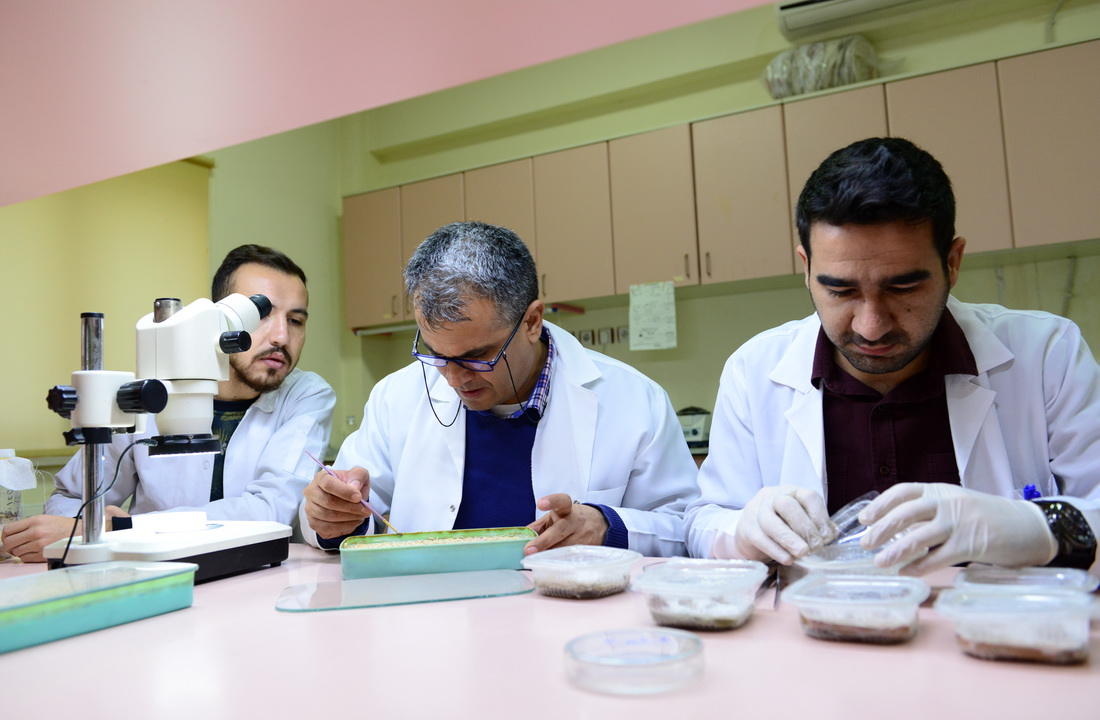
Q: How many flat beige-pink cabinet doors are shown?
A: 9